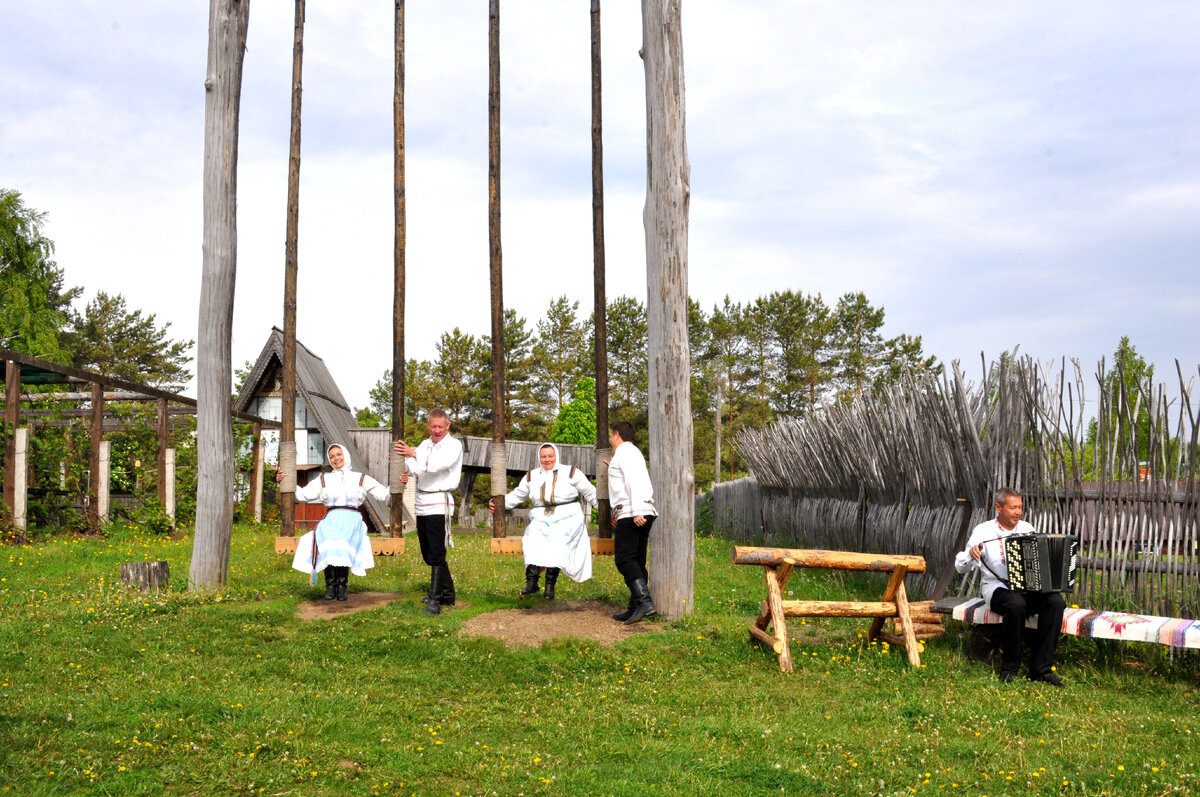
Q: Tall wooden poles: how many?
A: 6